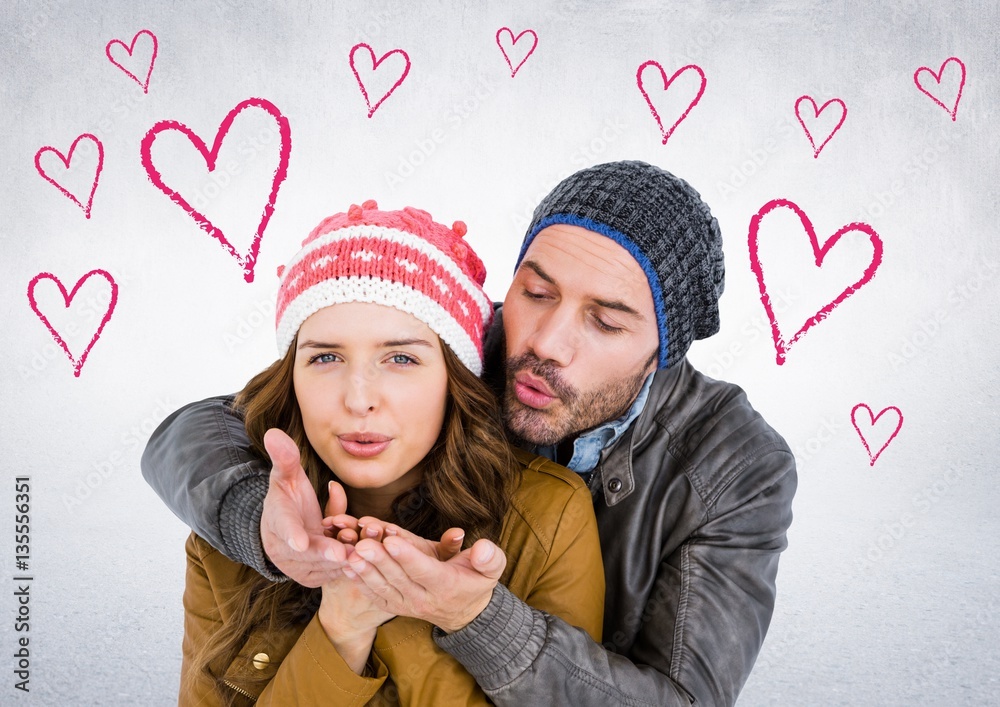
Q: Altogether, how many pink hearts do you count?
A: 11